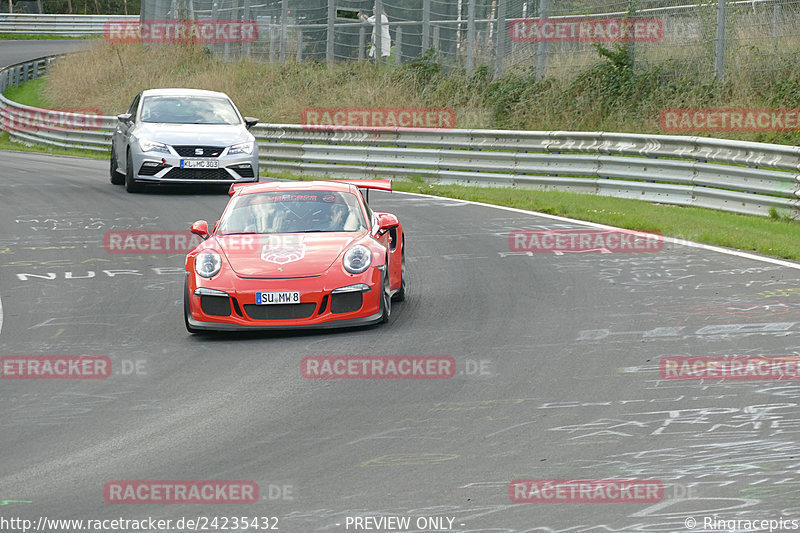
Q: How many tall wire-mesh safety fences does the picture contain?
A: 1